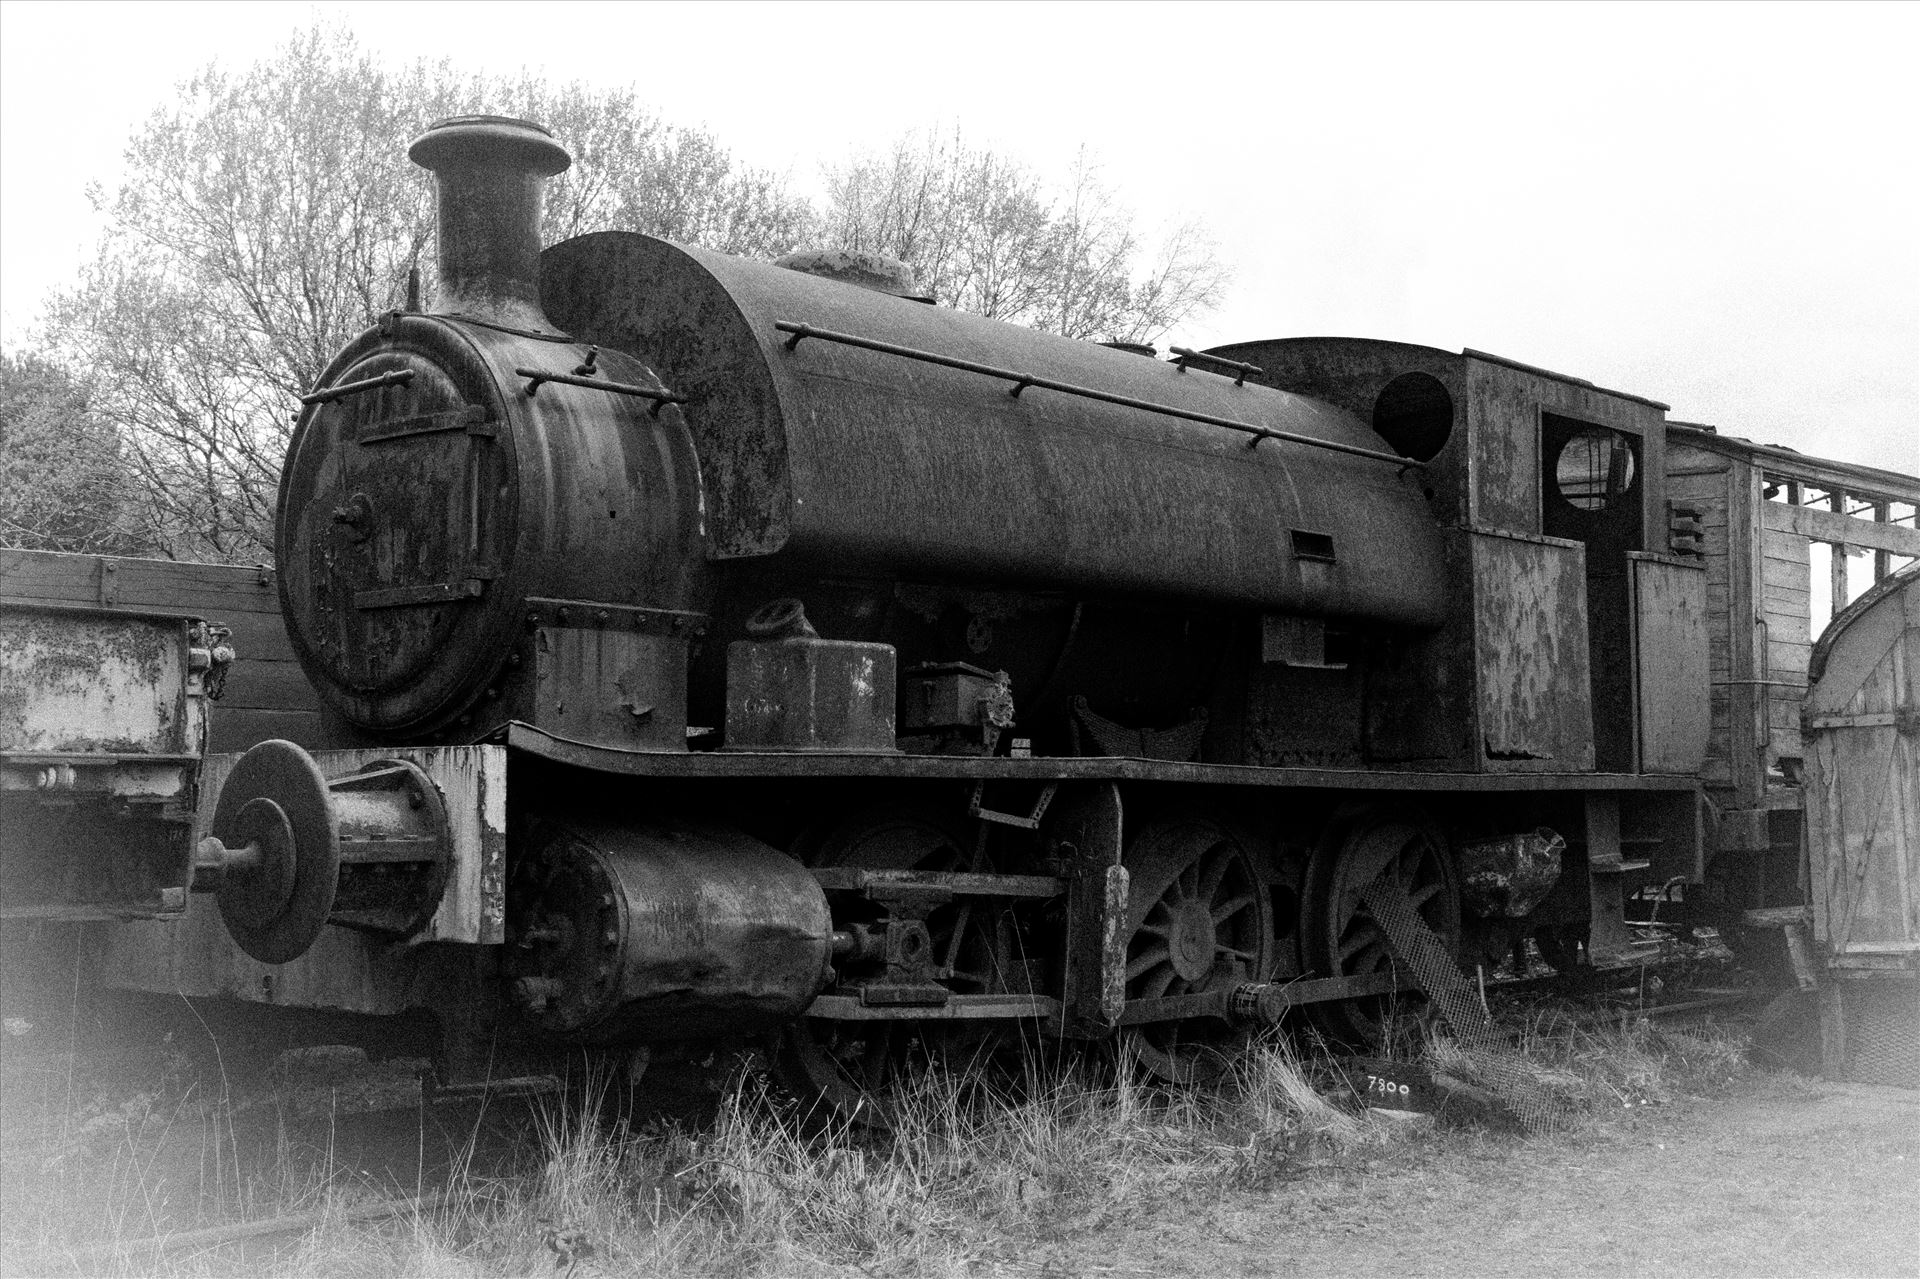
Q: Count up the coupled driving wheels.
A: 3